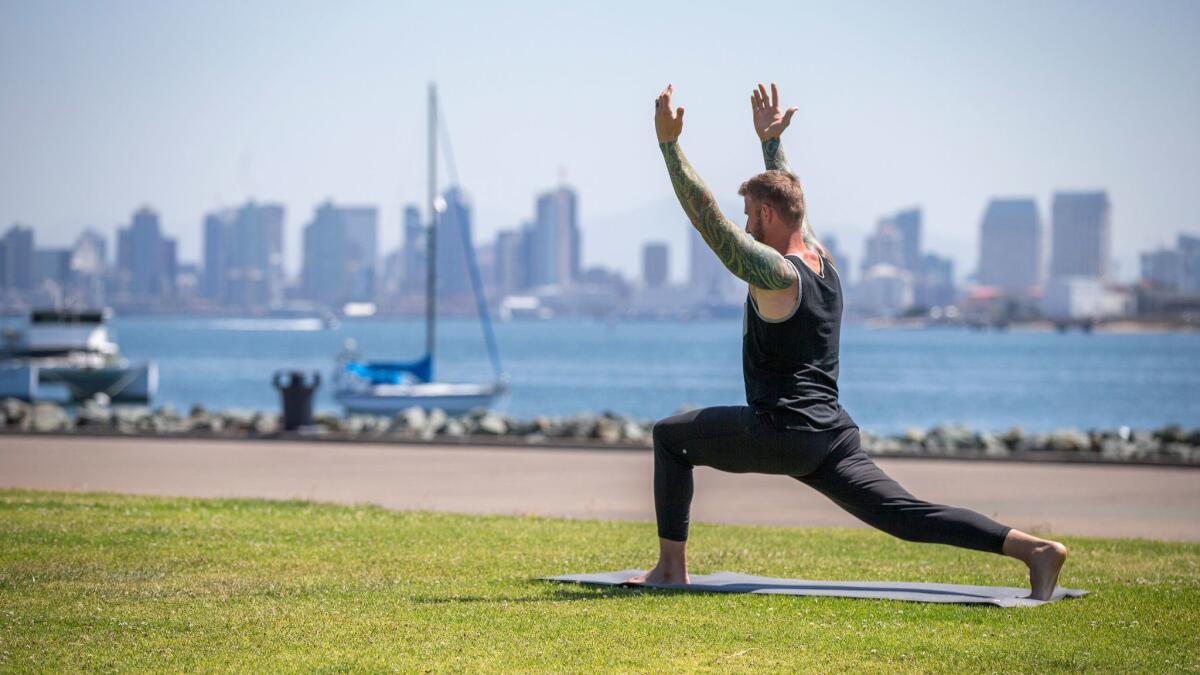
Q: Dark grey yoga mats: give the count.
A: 1